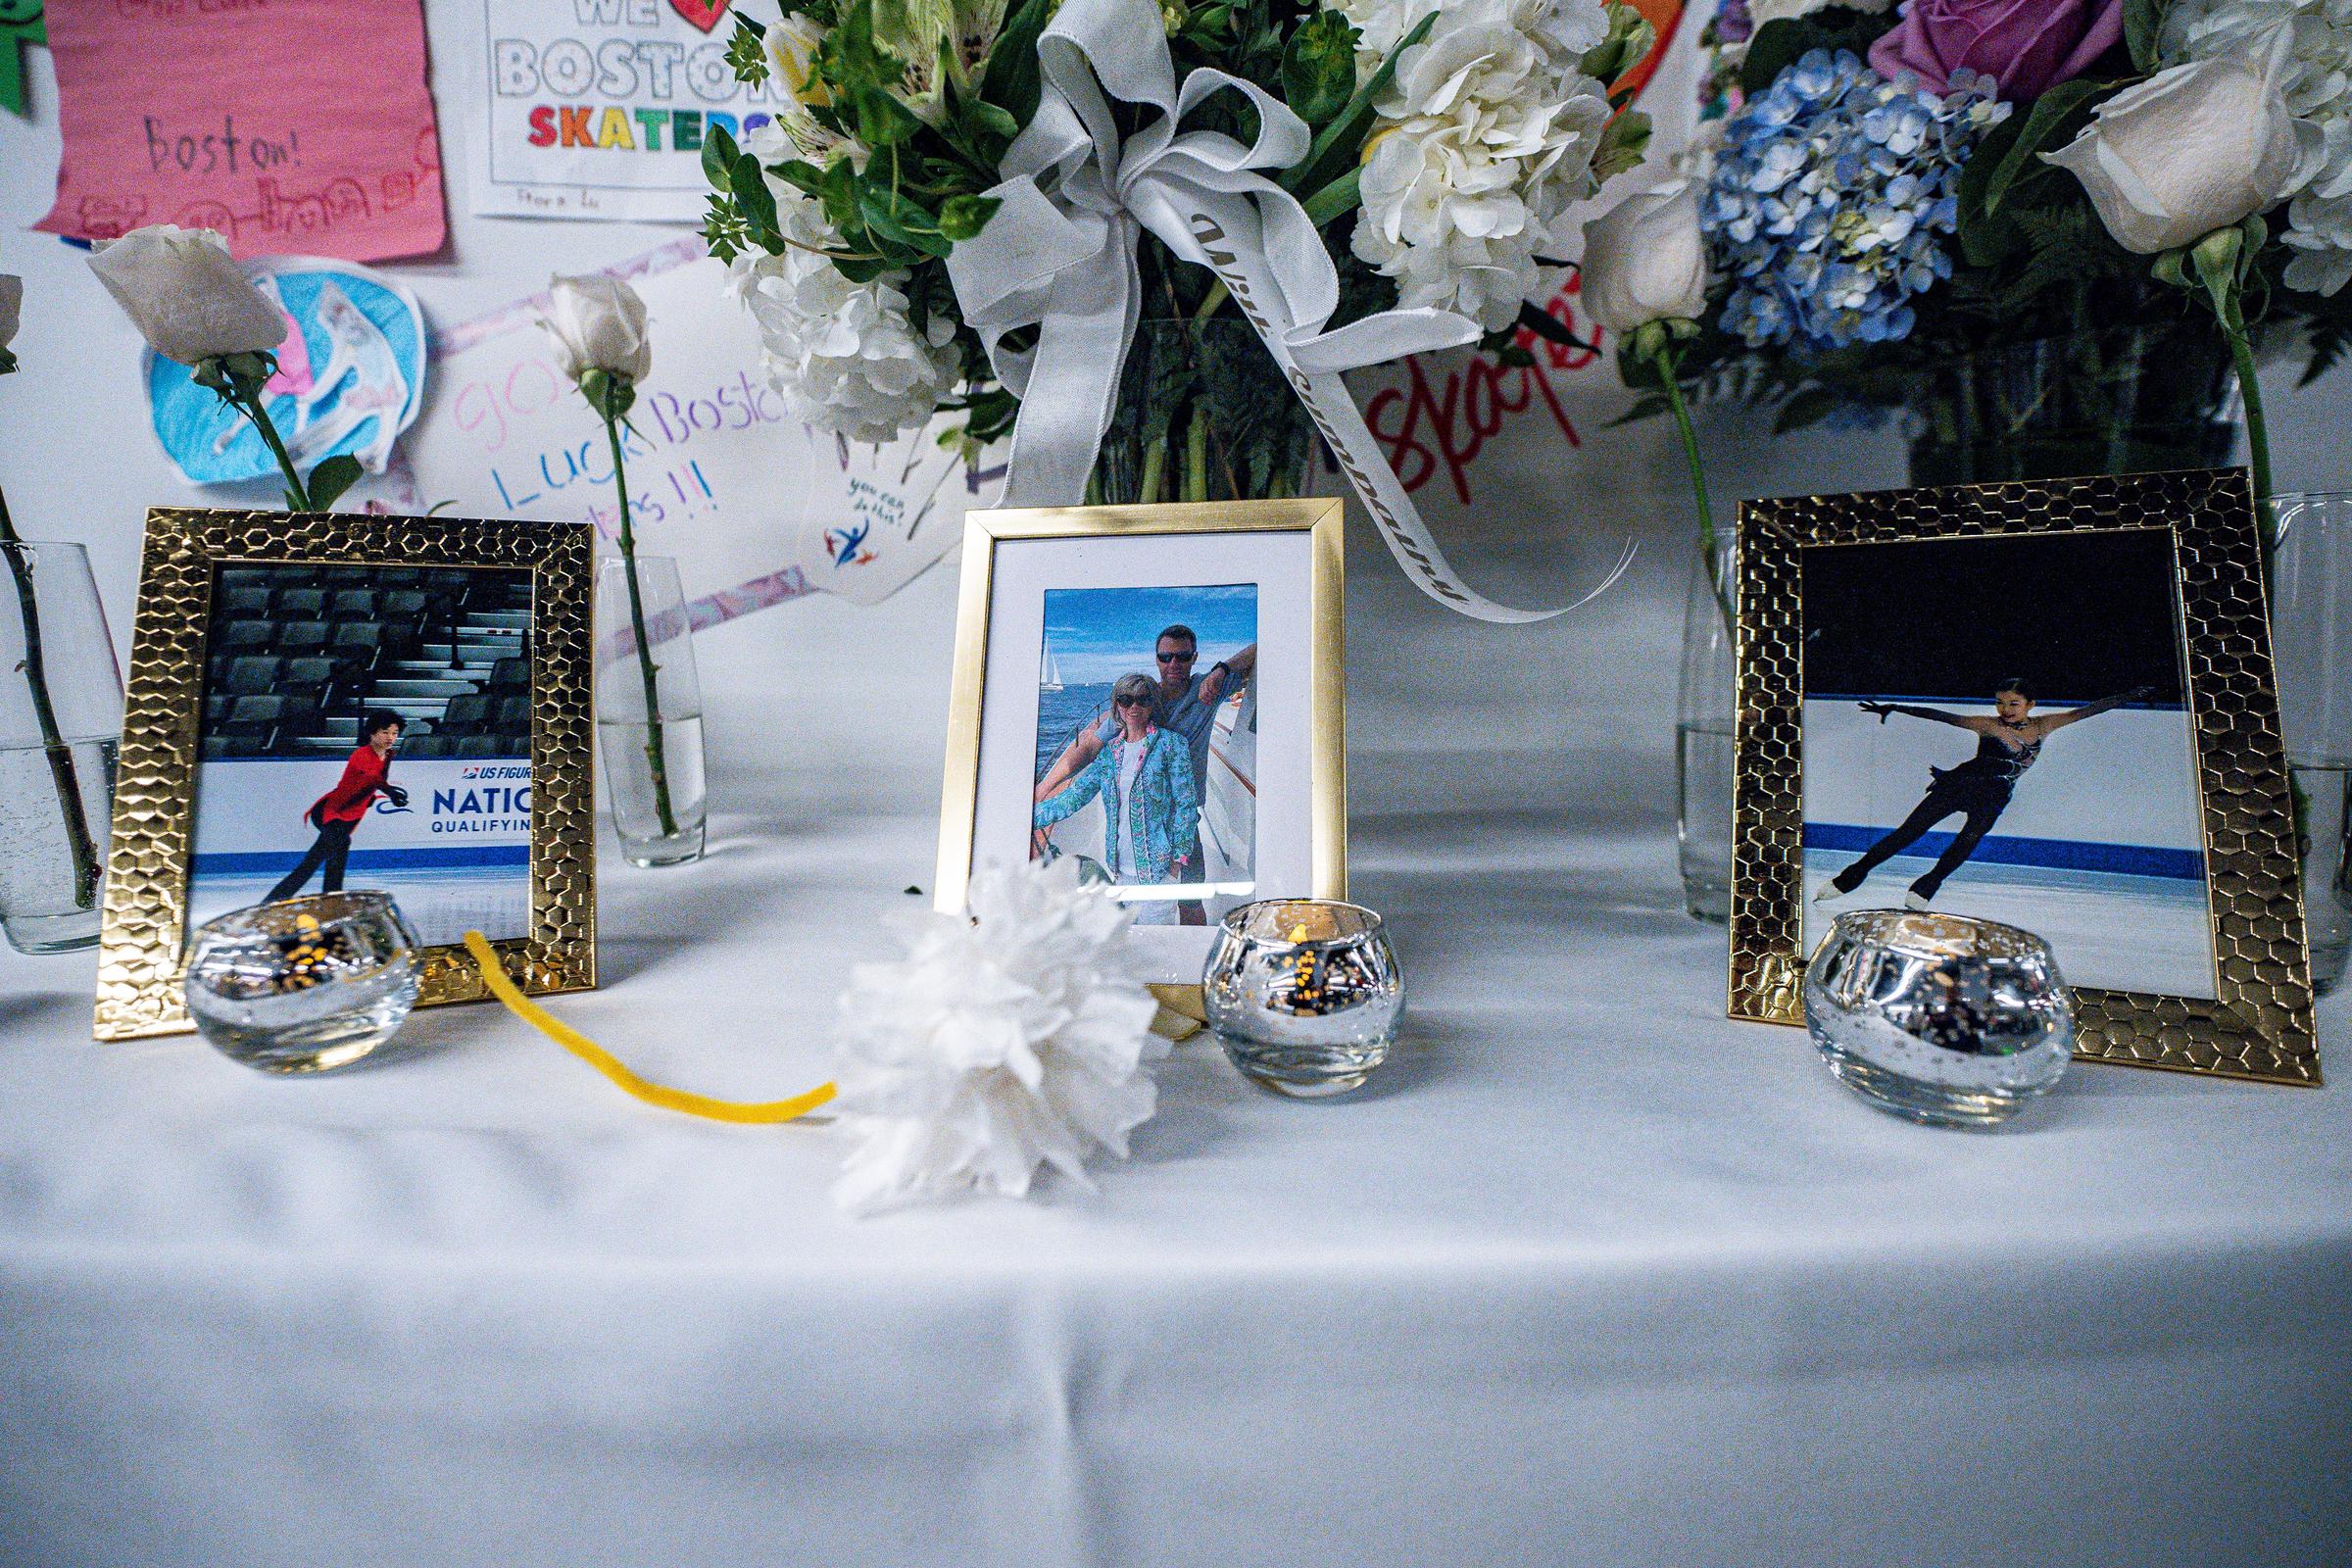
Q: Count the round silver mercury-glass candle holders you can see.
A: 3